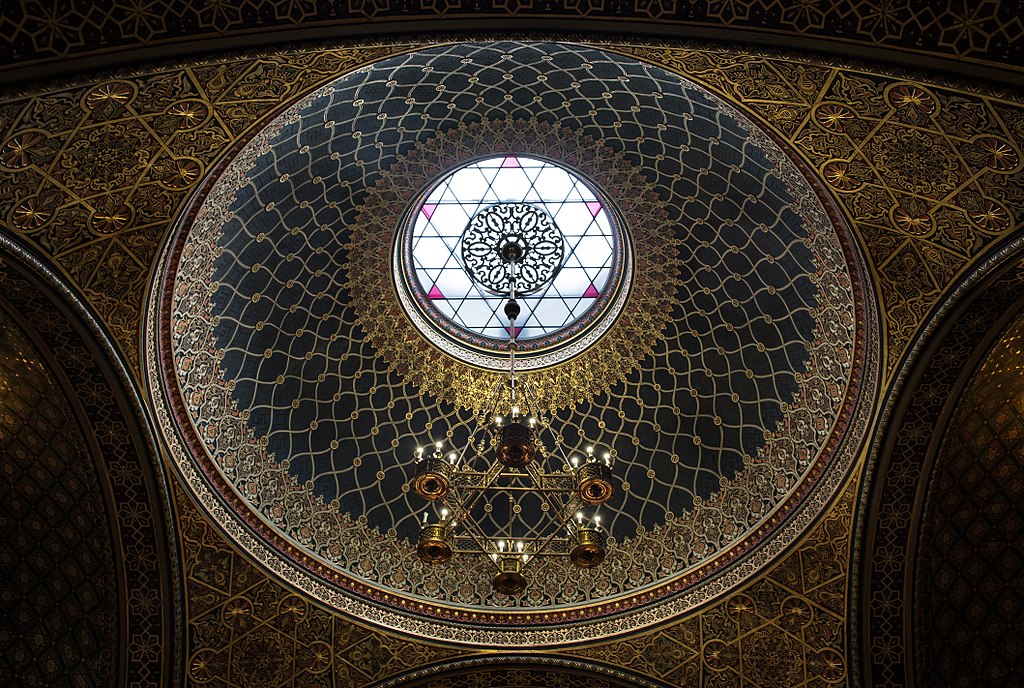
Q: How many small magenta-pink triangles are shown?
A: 6